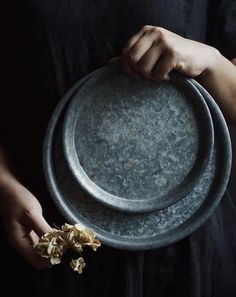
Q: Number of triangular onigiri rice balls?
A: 0